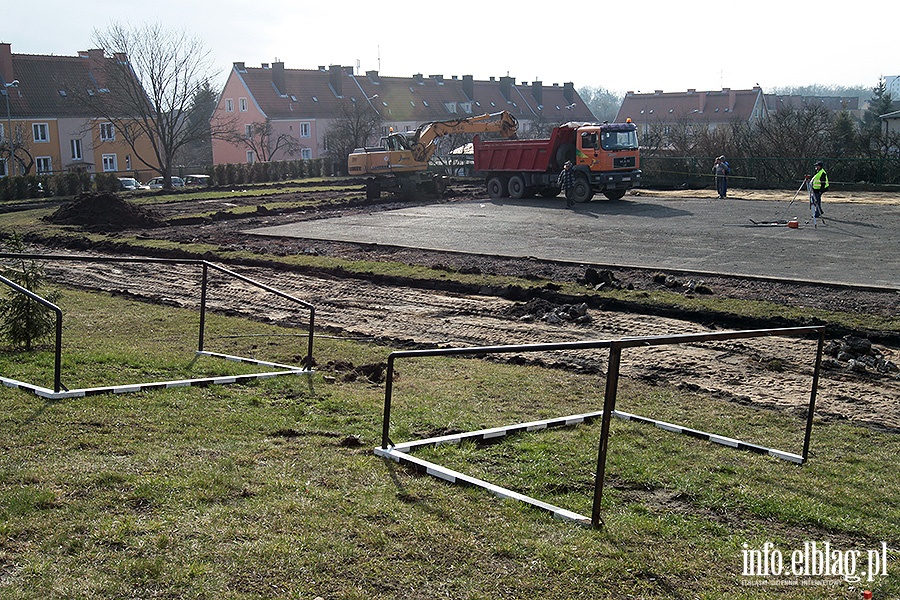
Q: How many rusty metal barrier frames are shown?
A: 2